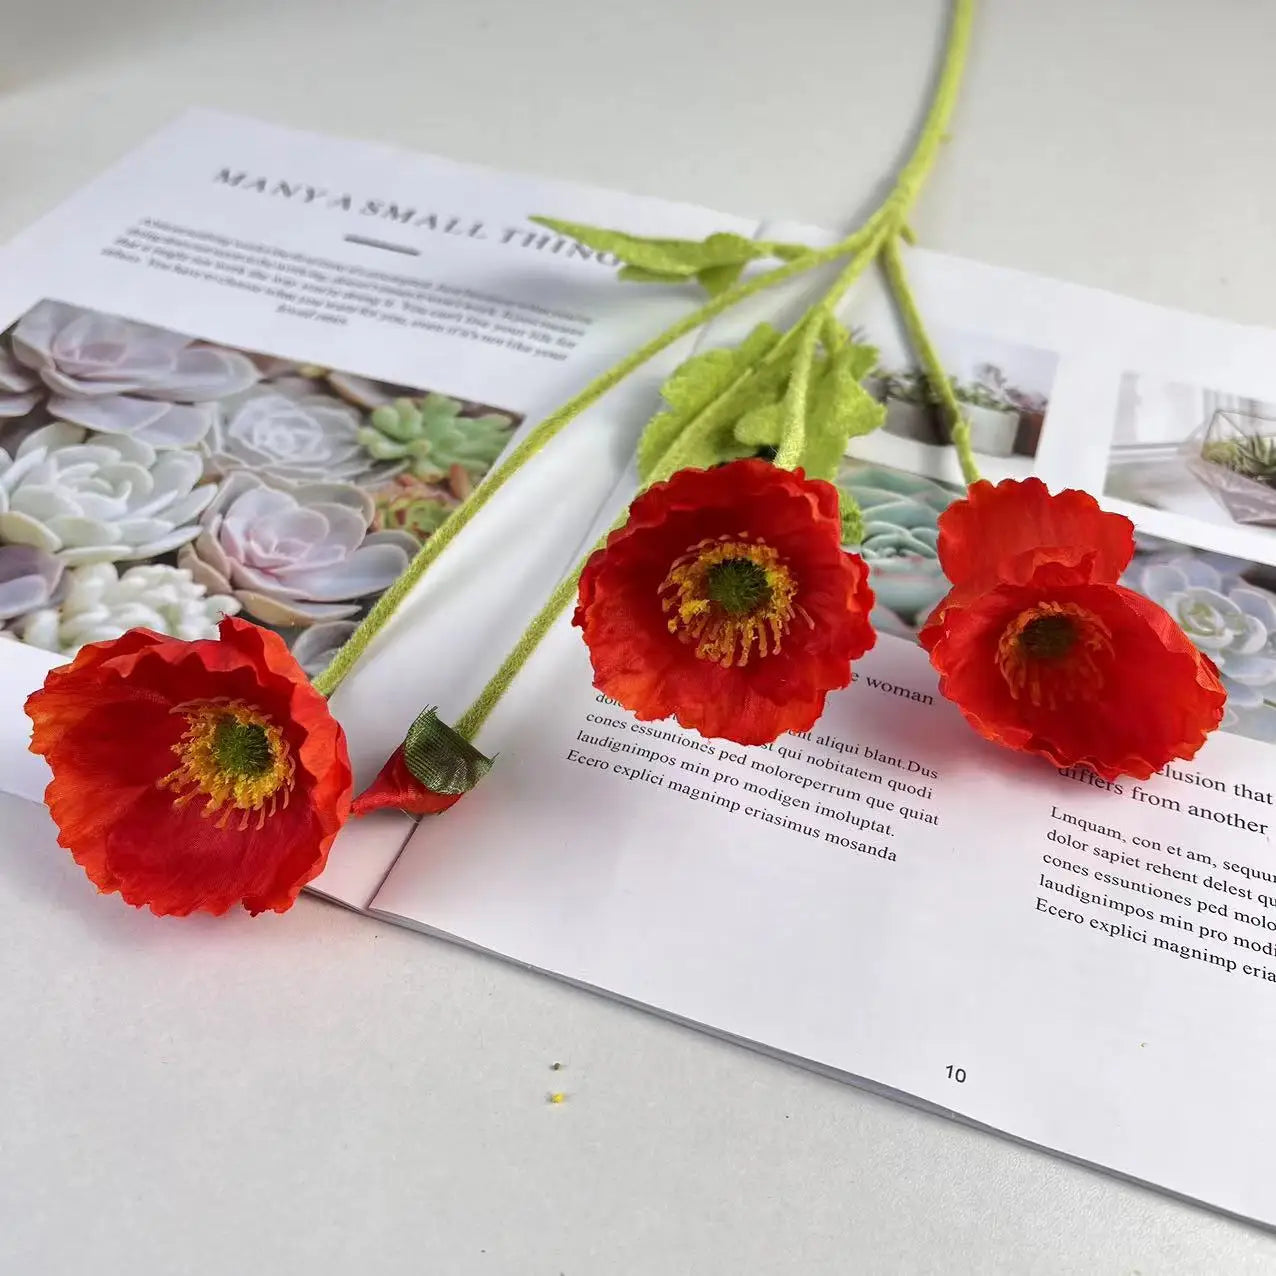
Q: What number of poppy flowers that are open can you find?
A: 3